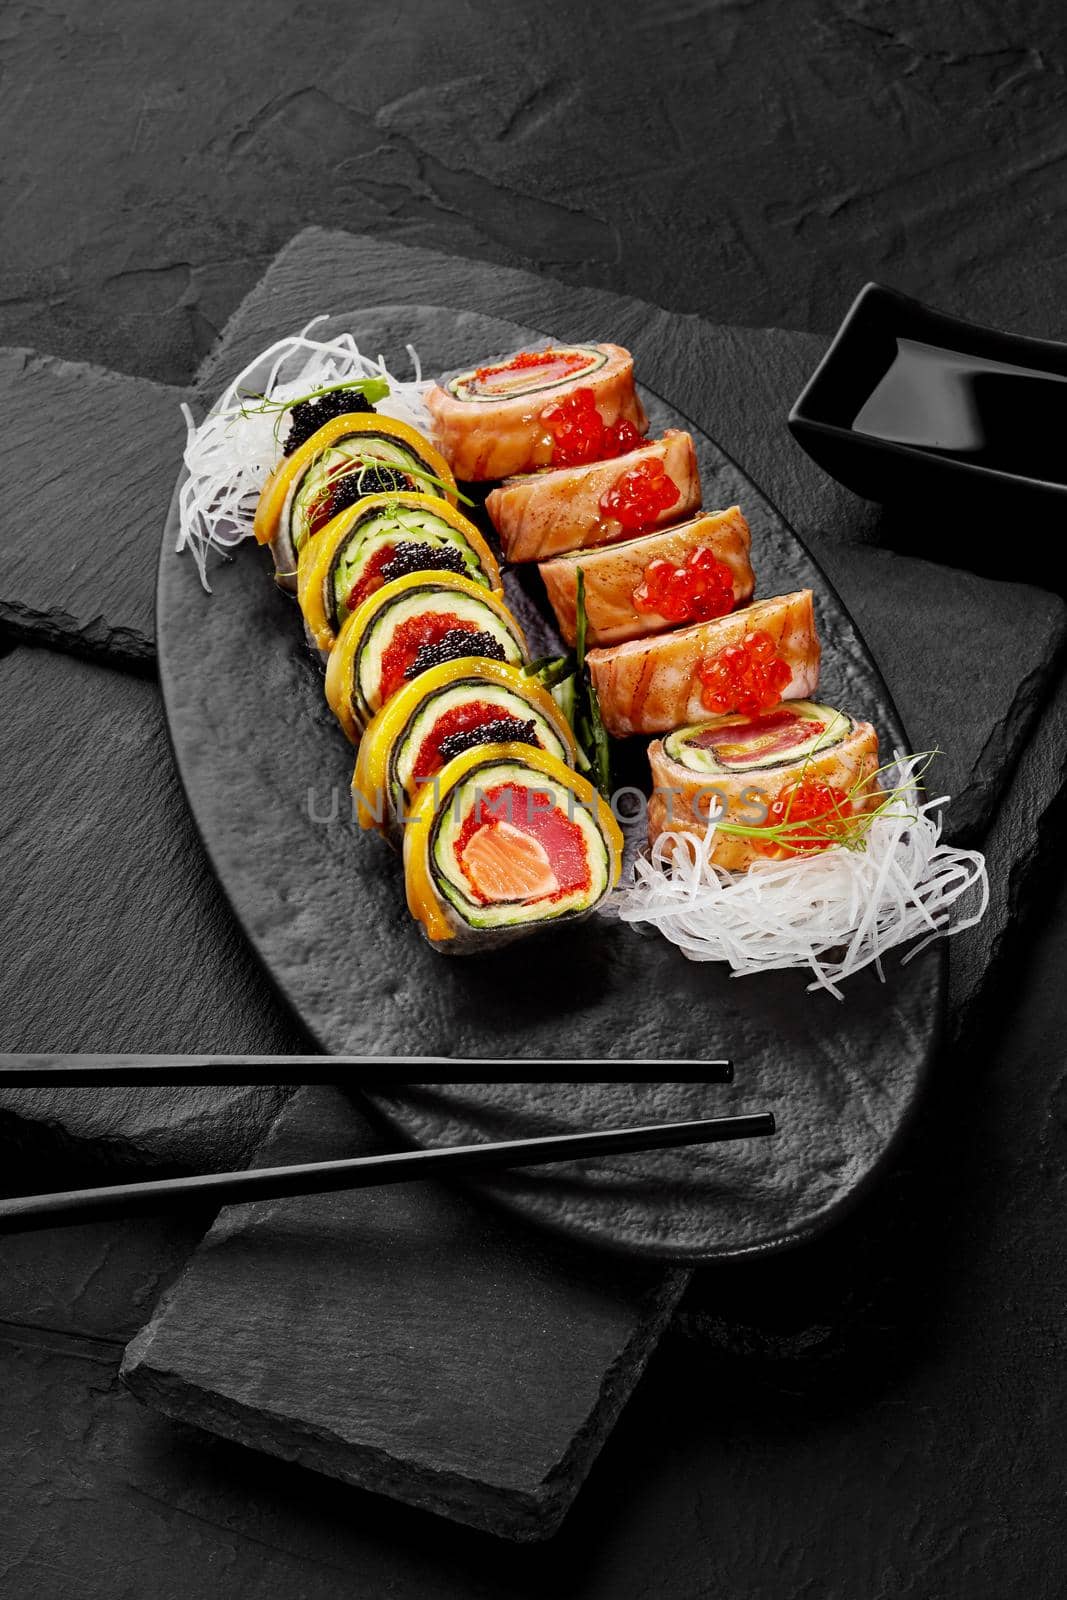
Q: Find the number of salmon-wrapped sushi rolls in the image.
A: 5